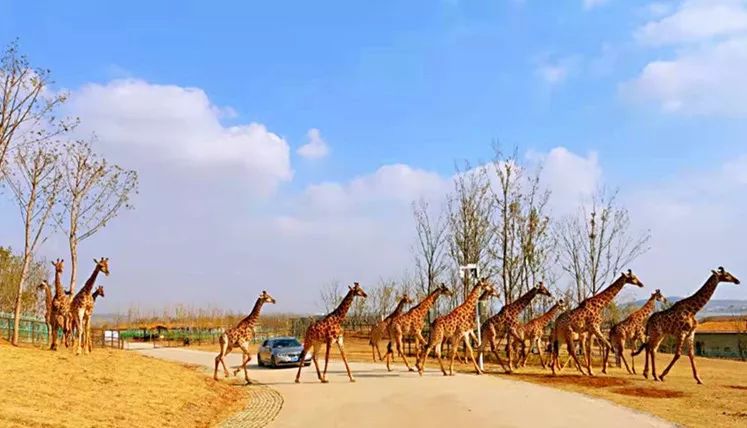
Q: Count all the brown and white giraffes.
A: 15